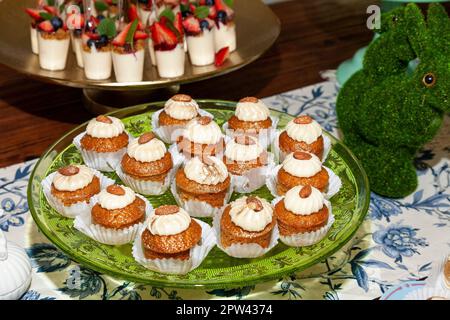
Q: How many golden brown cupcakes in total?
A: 14